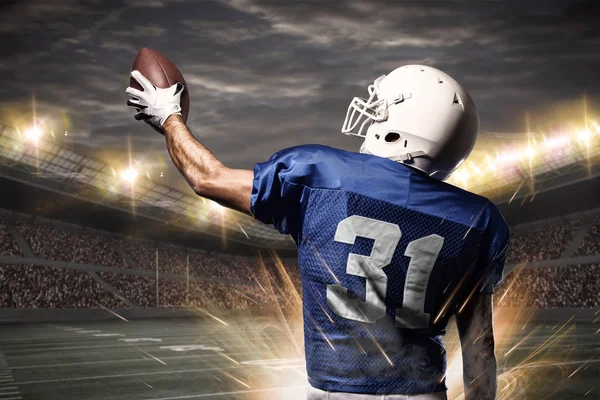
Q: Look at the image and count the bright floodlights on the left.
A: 3